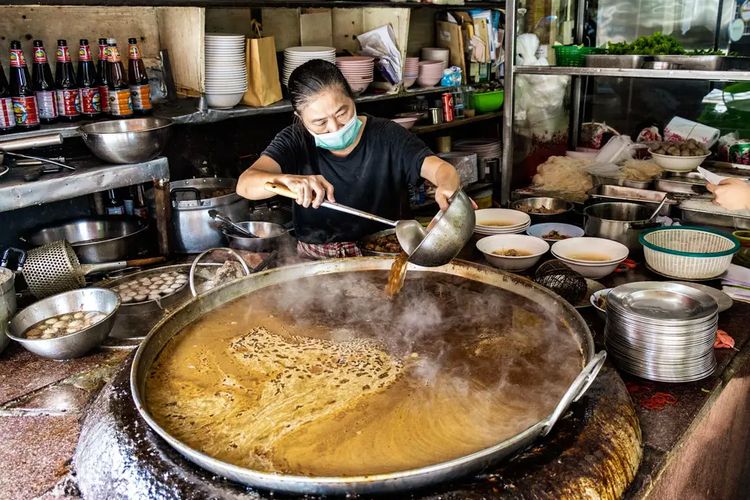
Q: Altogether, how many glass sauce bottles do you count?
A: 8